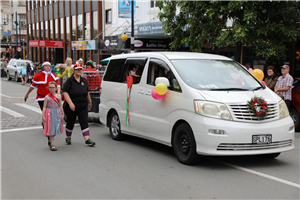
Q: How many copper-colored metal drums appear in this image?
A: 0